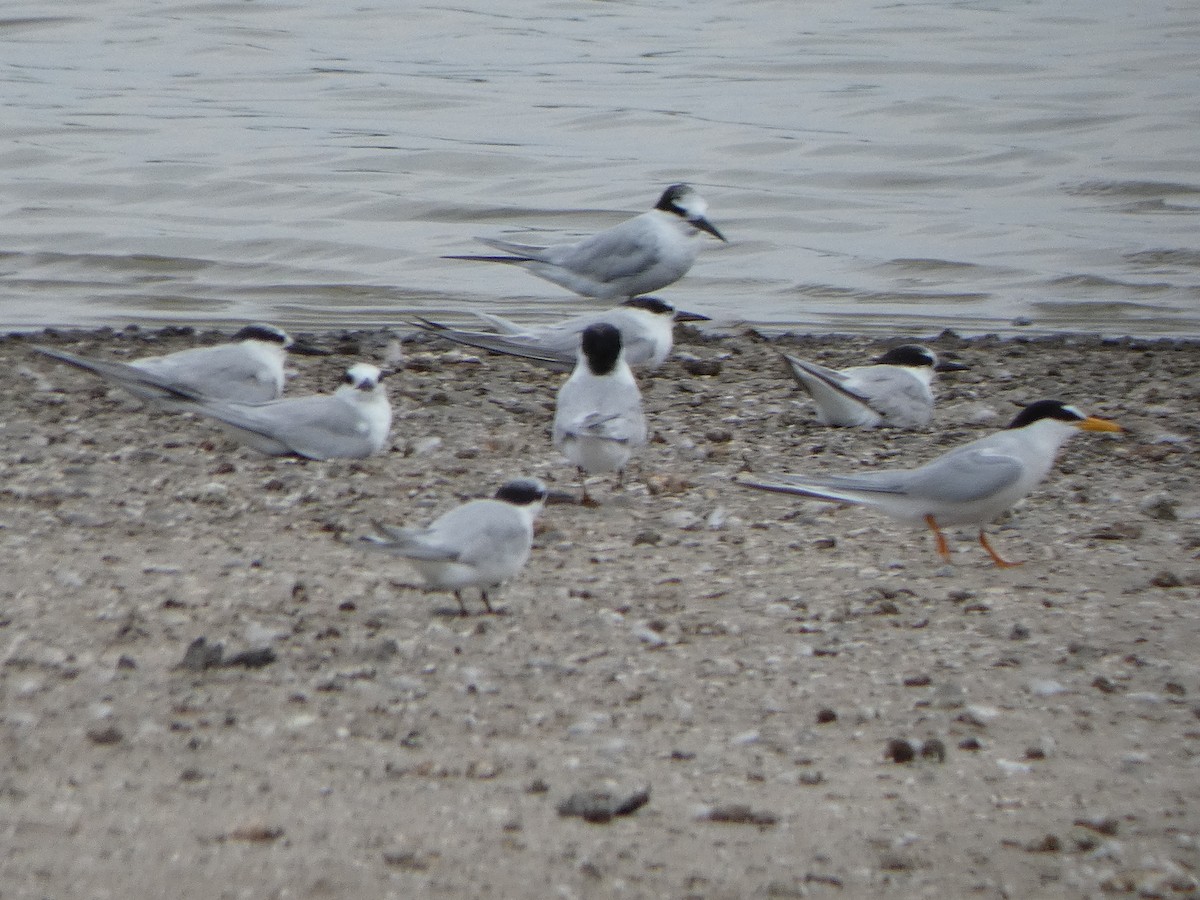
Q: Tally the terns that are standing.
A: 4